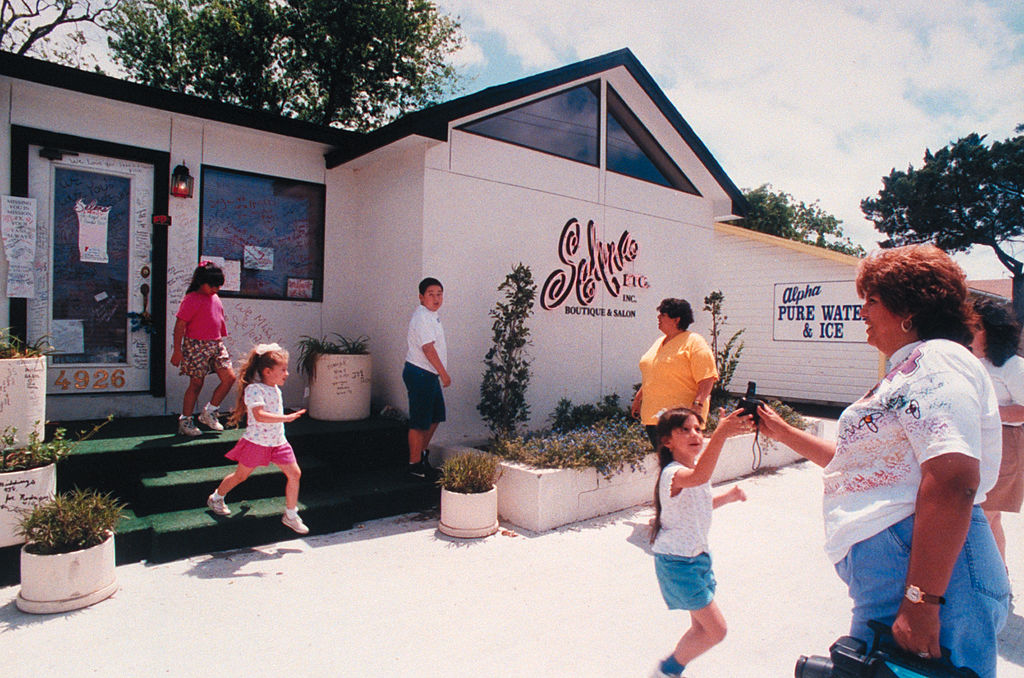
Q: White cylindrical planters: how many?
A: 5